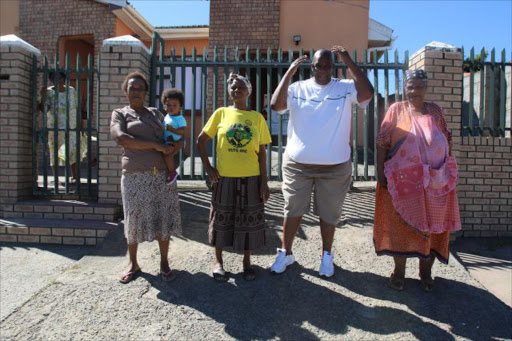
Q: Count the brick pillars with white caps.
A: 3